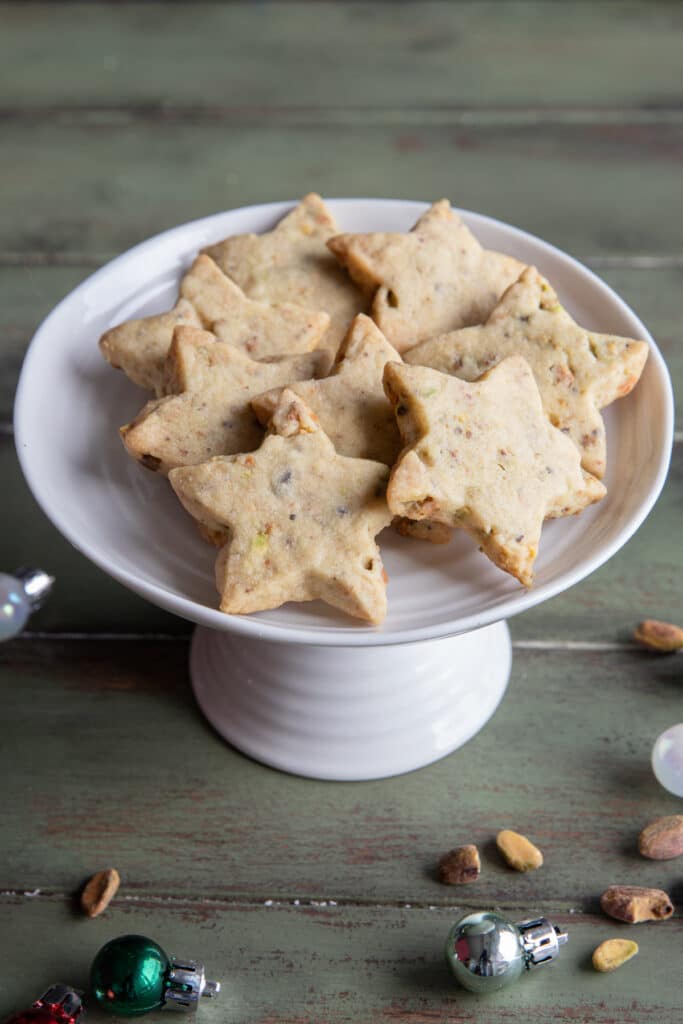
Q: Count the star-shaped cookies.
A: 8